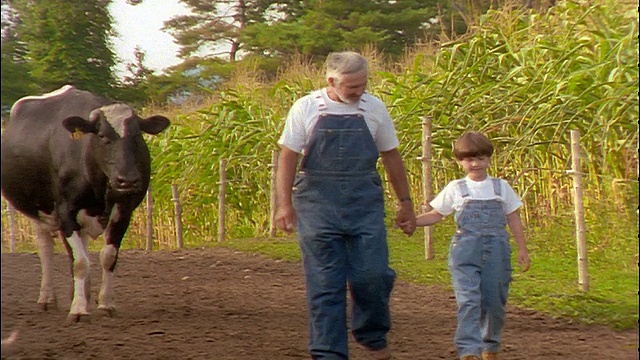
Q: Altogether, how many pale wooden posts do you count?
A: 7